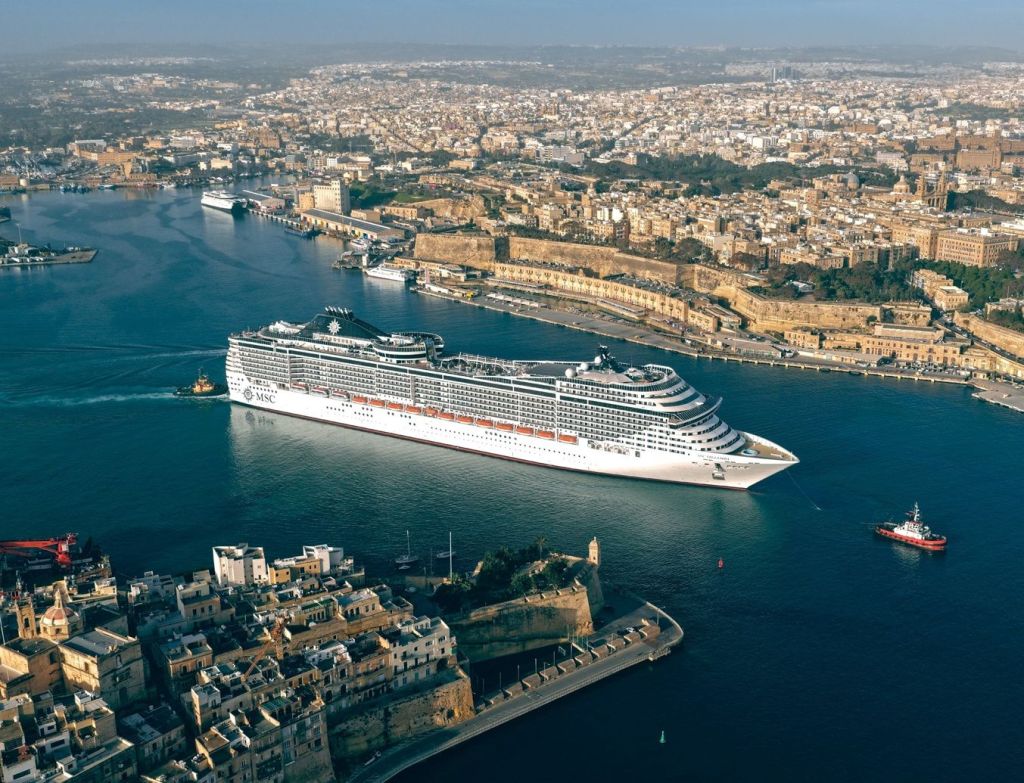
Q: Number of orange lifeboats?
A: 12